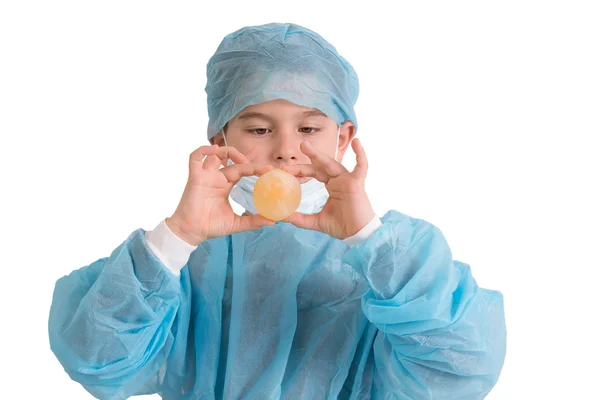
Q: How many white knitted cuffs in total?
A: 2